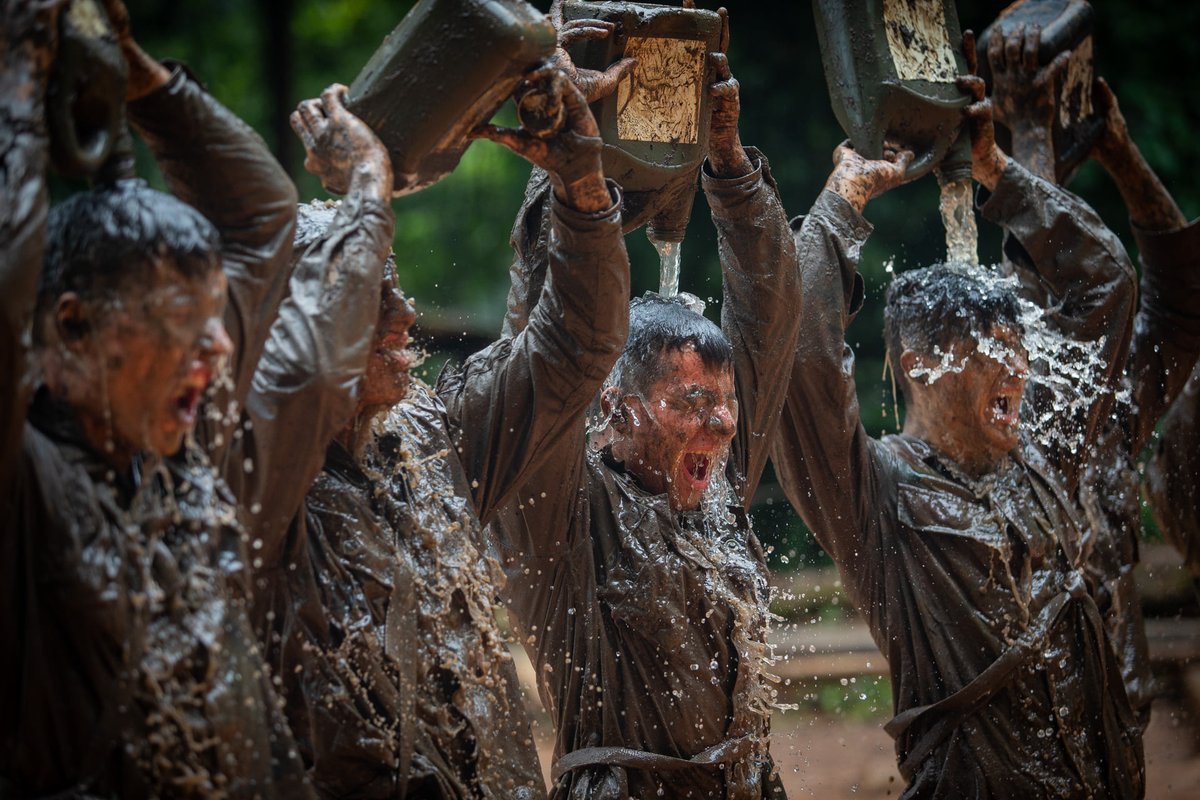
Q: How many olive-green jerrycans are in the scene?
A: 5